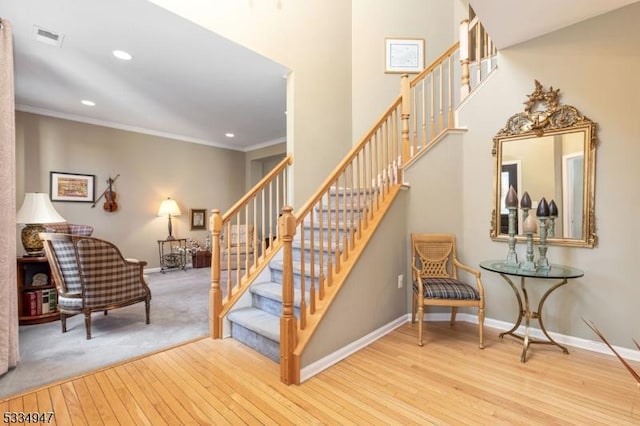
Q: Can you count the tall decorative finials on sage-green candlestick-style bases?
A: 3